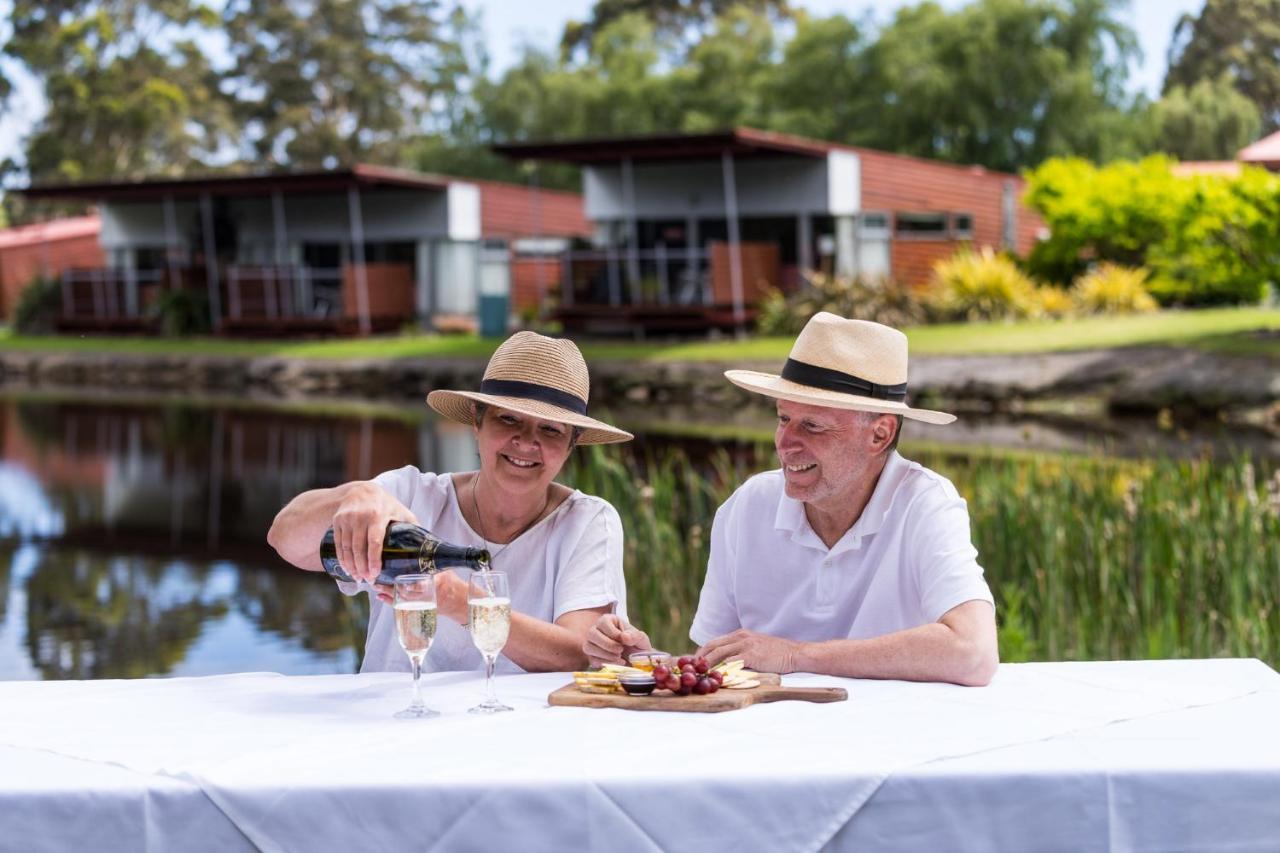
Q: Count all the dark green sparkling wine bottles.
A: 1